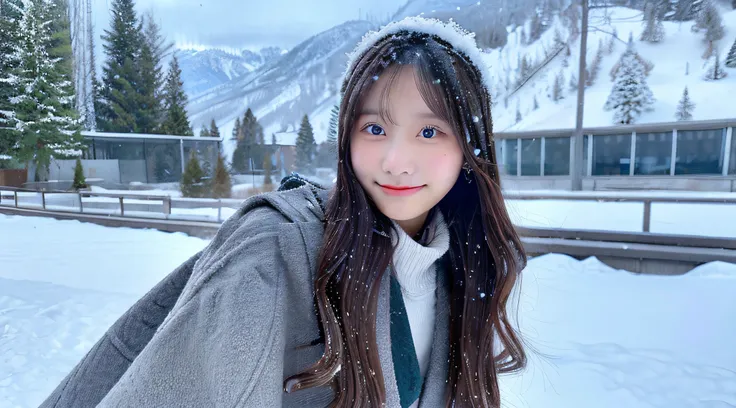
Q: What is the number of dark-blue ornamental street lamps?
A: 0